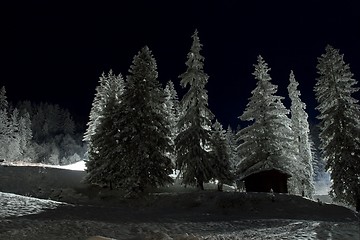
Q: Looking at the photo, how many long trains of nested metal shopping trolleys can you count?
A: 0